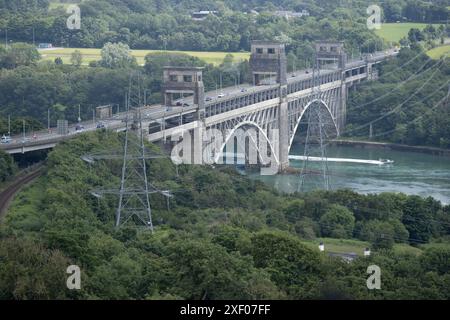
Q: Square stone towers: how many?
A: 3